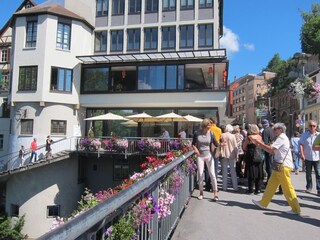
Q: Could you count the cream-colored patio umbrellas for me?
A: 4